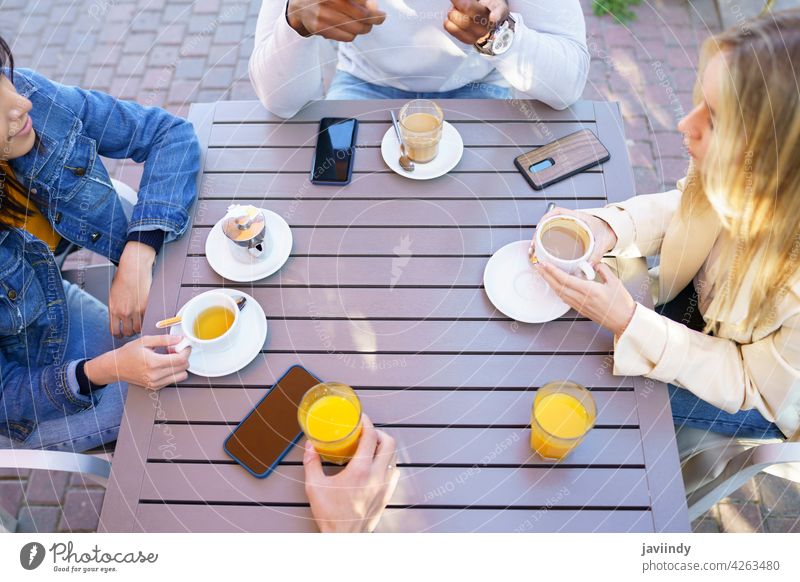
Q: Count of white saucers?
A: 4